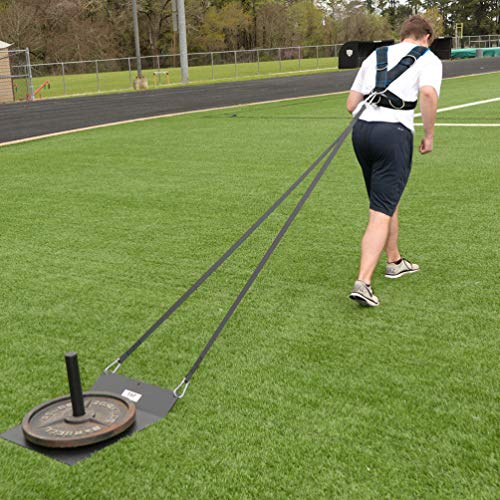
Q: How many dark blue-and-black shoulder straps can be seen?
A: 2